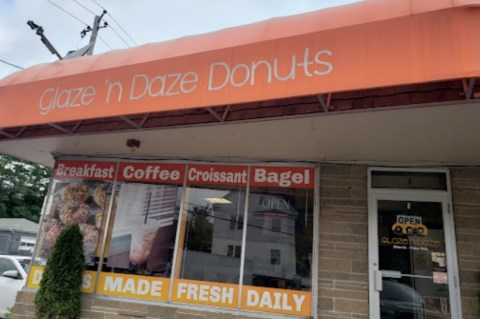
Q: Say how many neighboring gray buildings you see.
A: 1